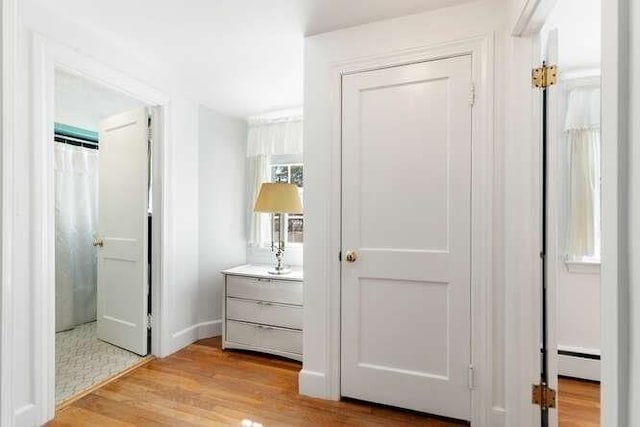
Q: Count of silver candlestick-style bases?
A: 1